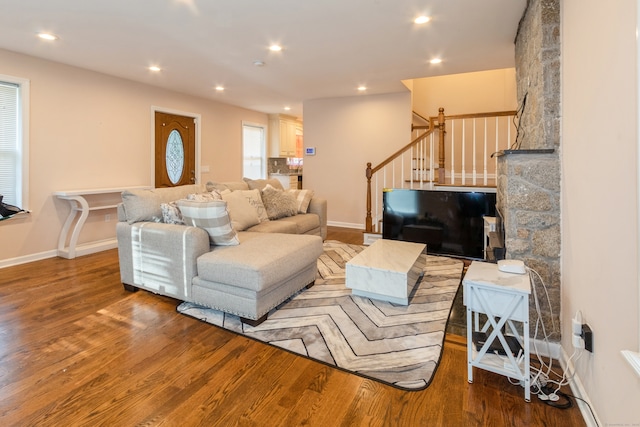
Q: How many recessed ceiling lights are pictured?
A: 8